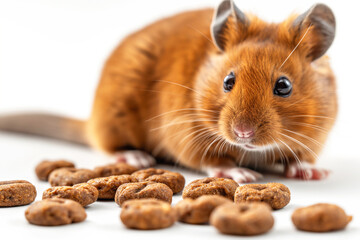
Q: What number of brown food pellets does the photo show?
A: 15